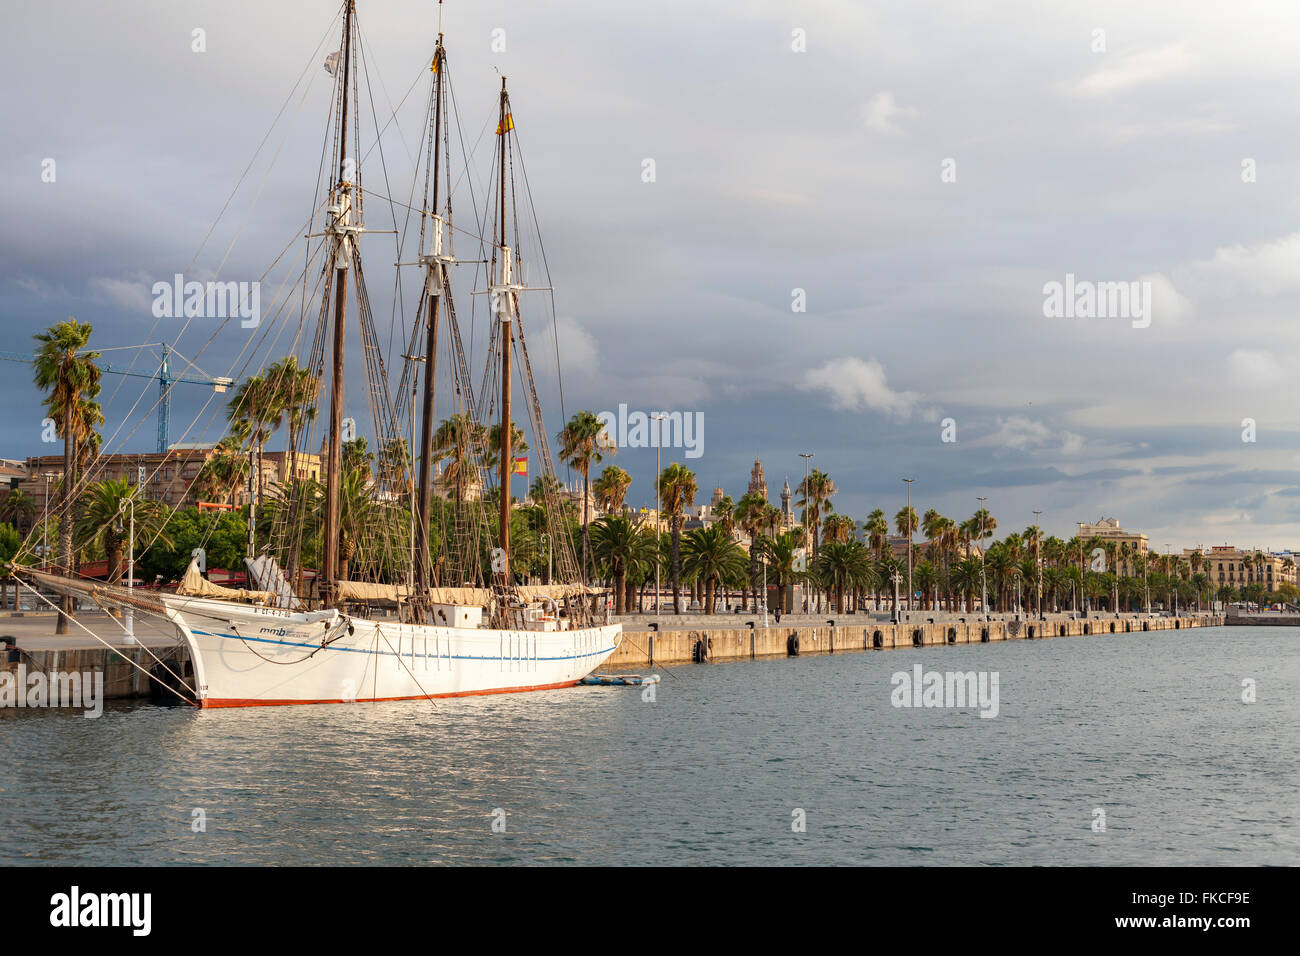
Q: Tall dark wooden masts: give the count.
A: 3